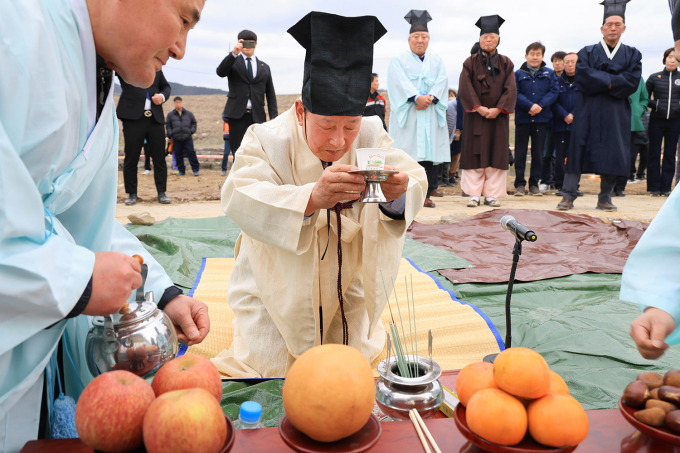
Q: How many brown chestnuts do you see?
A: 8